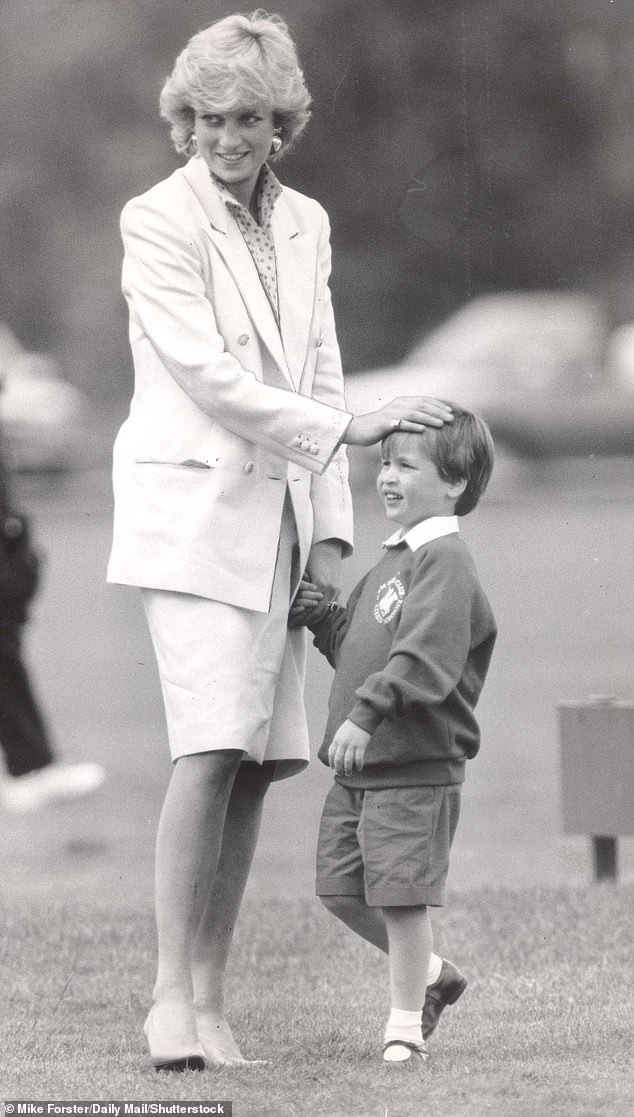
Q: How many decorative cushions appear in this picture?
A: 0